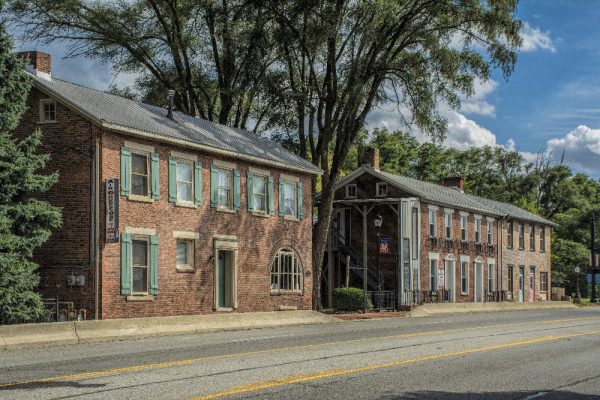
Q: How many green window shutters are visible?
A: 12